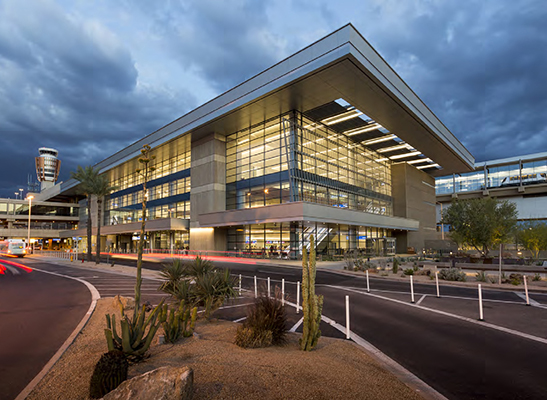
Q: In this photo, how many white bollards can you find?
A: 11